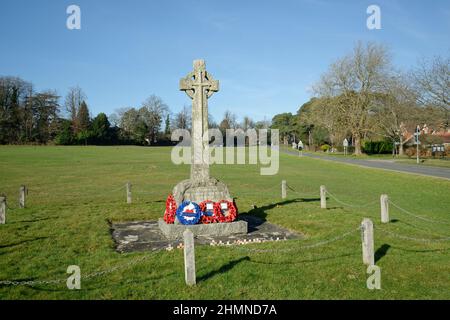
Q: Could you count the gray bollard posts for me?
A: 8